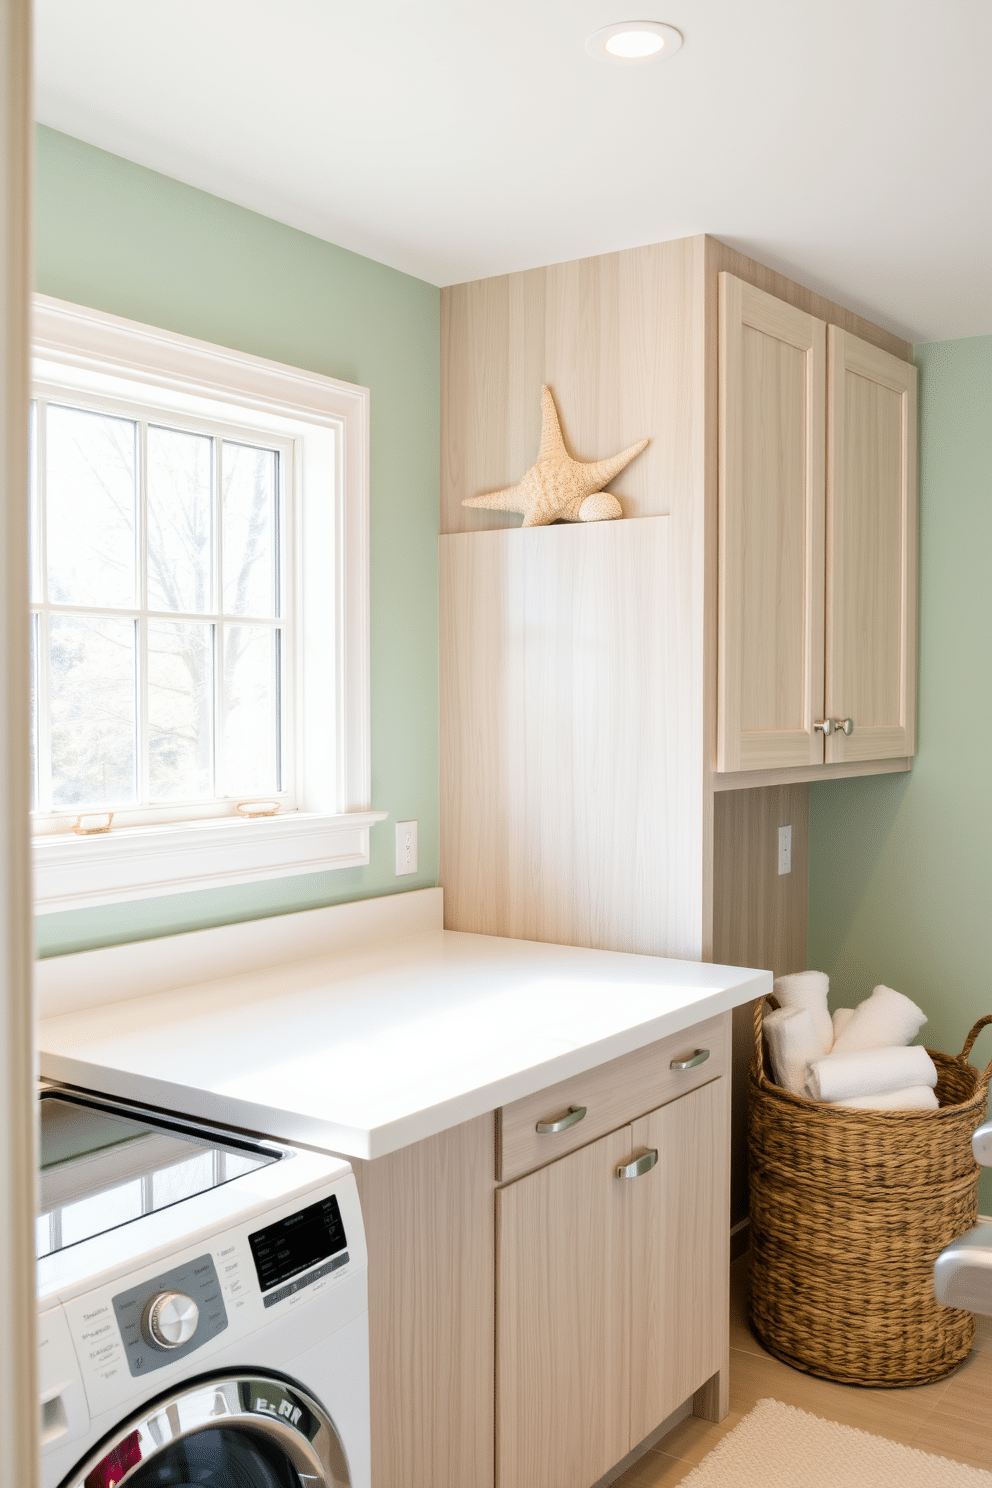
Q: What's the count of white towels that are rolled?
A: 6